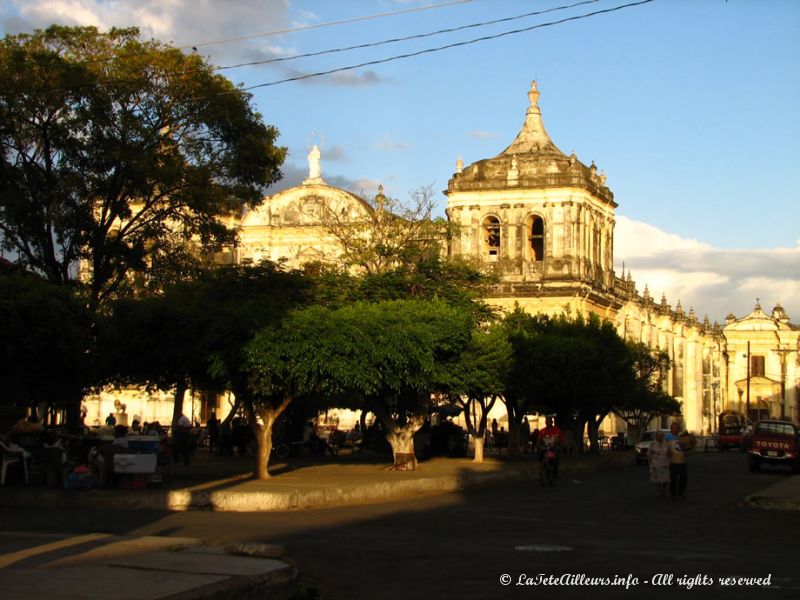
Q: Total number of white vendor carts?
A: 1